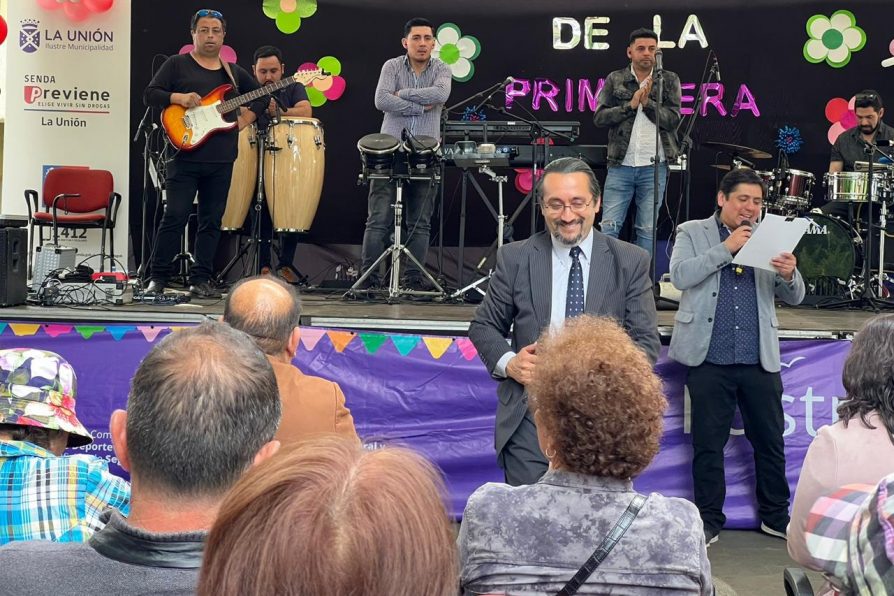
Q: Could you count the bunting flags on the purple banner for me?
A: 13